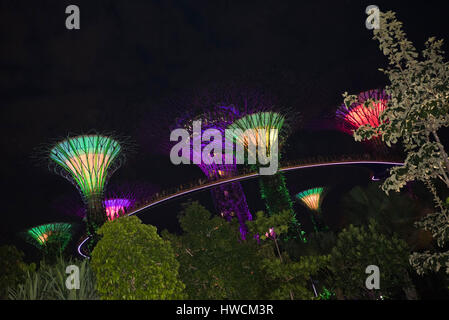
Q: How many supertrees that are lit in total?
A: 7